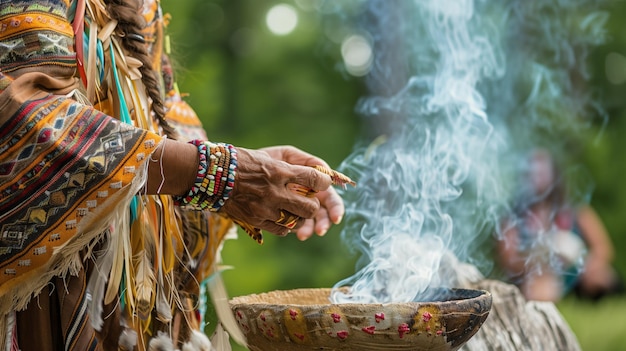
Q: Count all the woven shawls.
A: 1